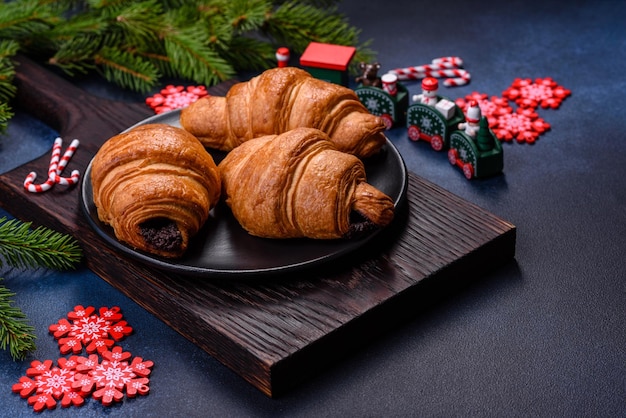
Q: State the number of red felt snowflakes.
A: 7